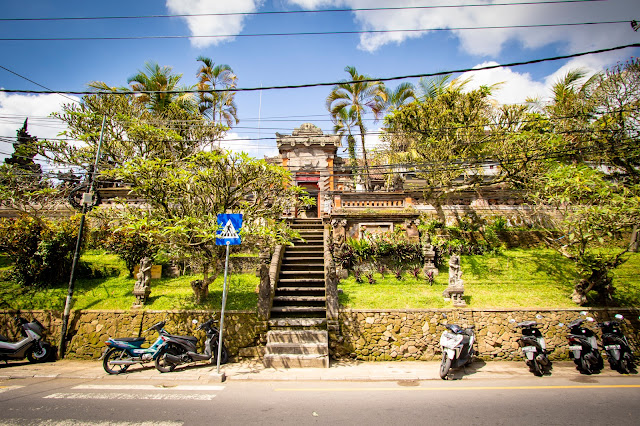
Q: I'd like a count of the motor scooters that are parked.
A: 7